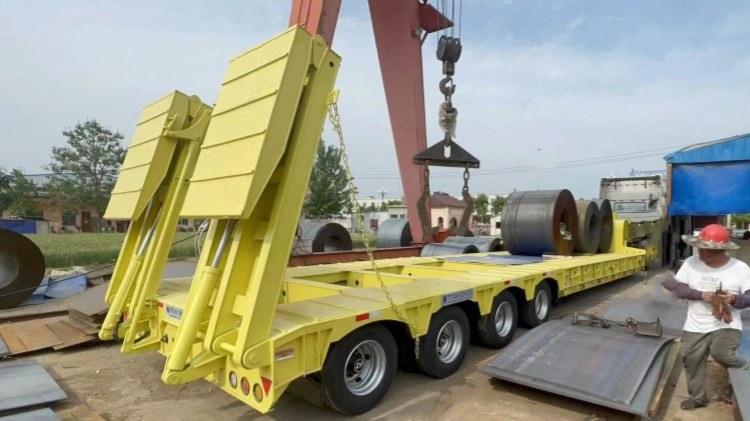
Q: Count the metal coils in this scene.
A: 8